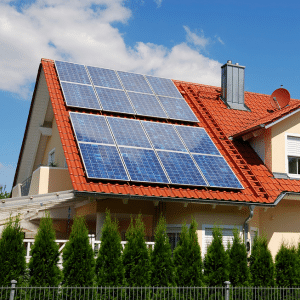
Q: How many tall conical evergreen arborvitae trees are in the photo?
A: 11